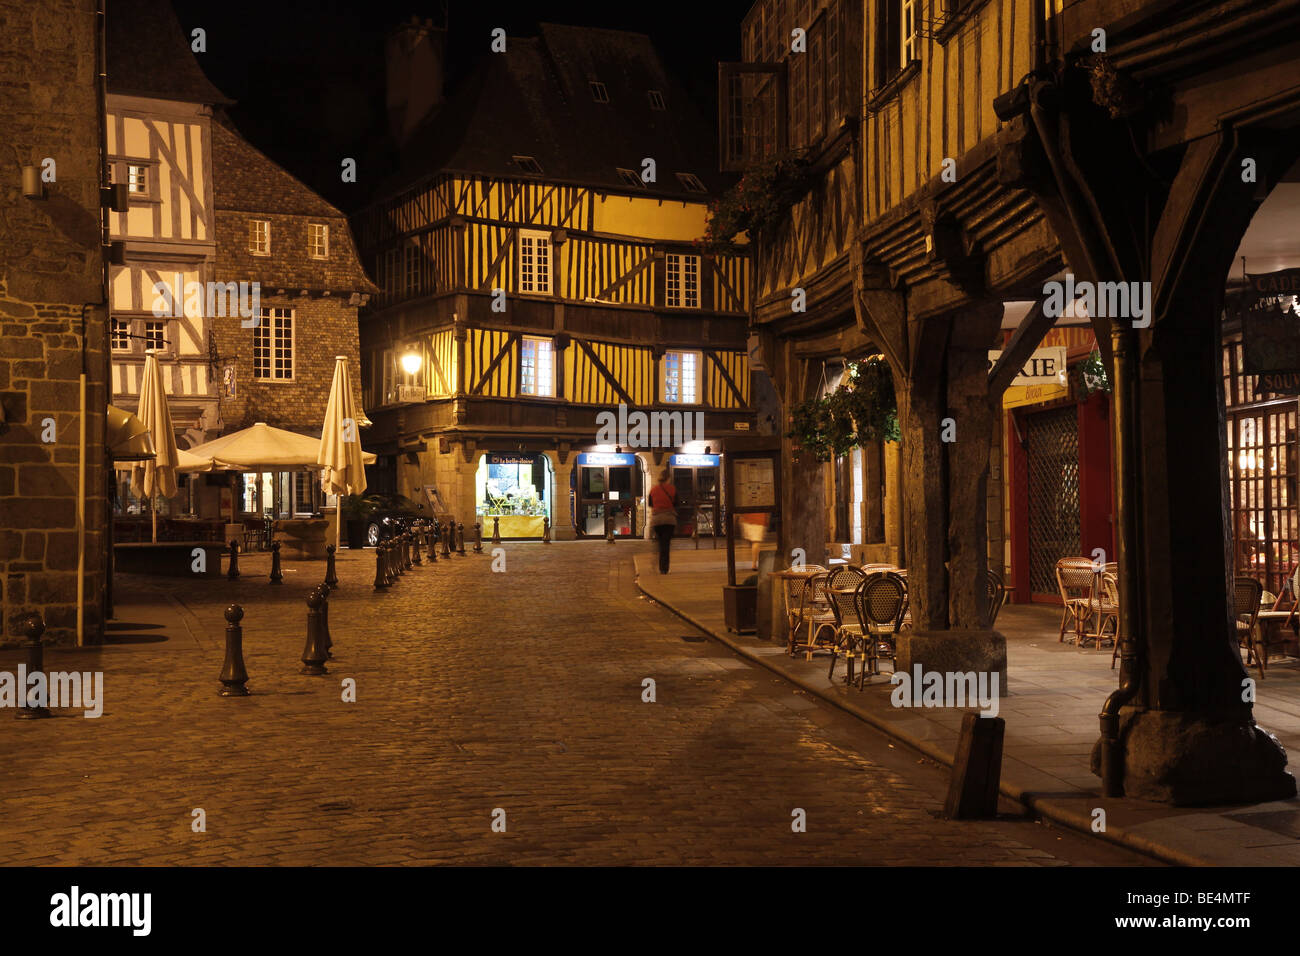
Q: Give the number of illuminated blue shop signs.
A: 2